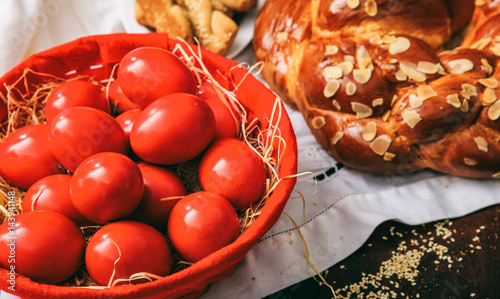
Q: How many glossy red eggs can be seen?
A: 15